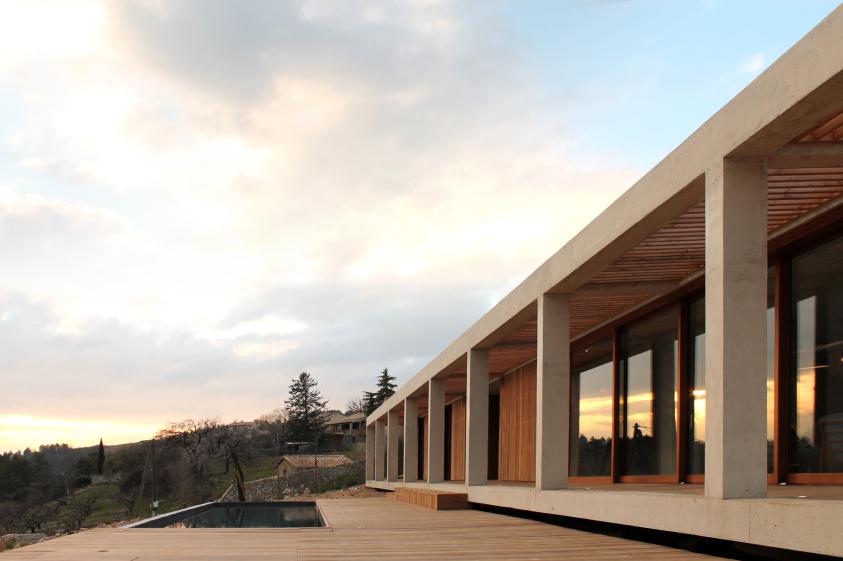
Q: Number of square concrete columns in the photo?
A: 8